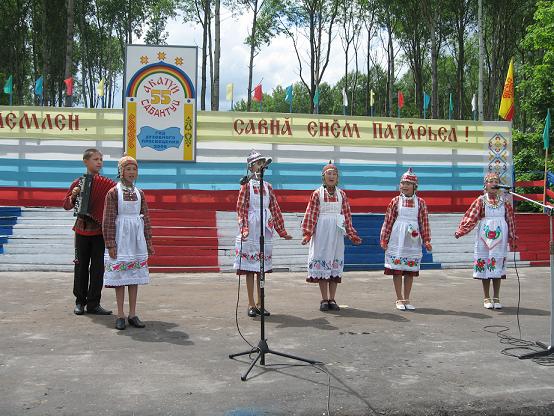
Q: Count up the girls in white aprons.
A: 5